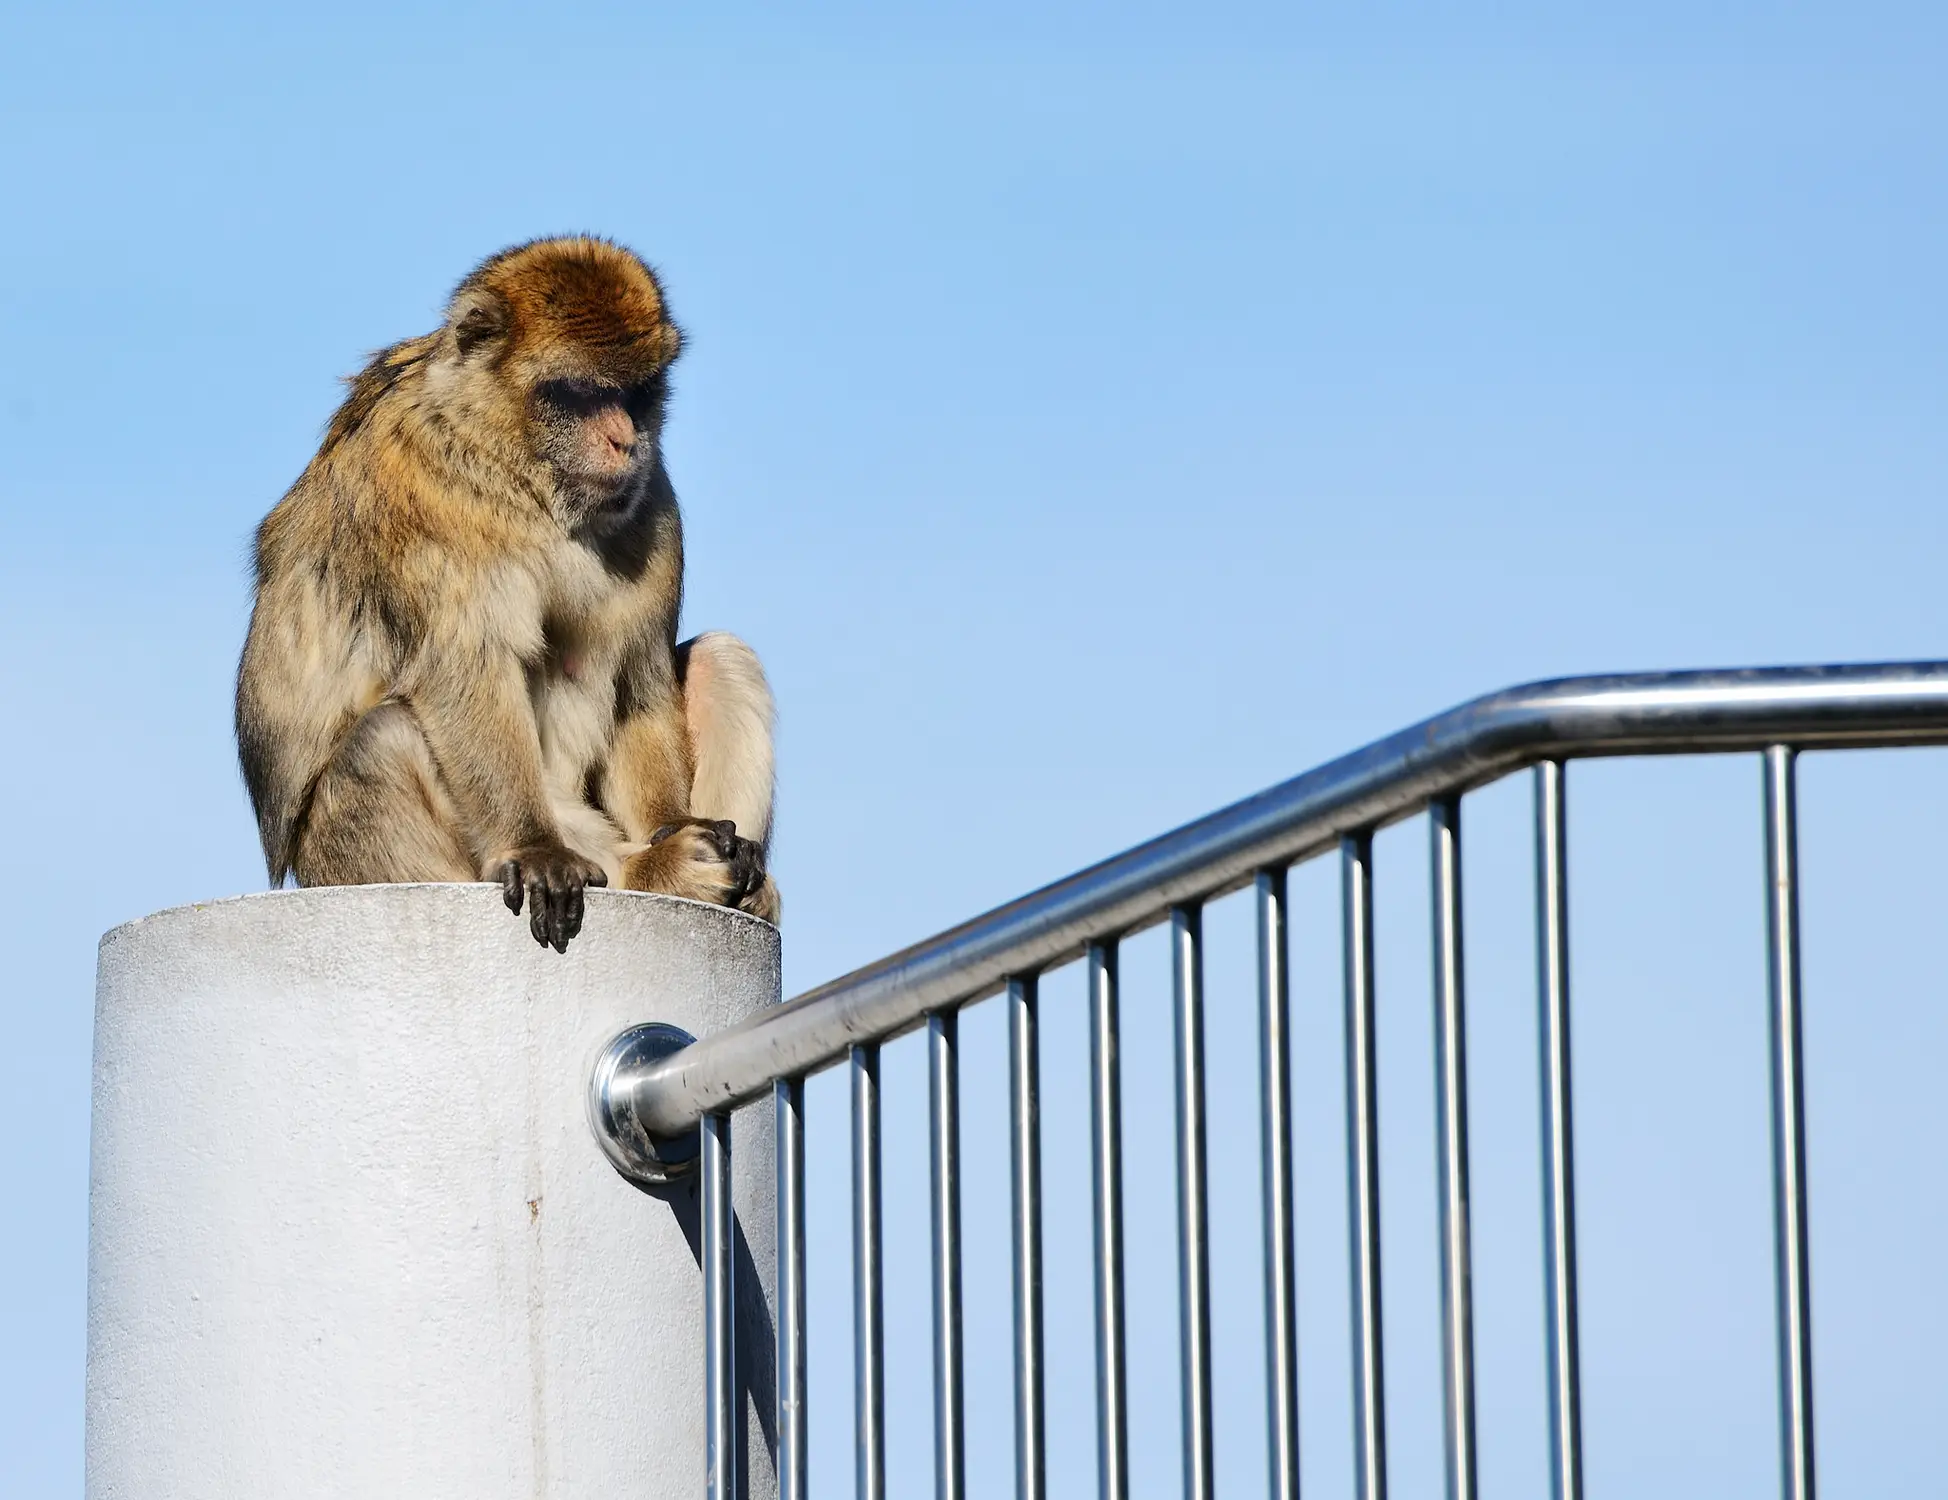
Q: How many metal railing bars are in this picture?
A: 12